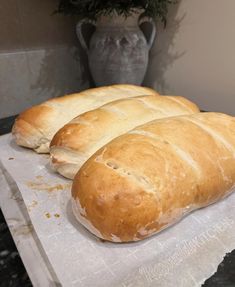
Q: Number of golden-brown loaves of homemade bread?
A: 3